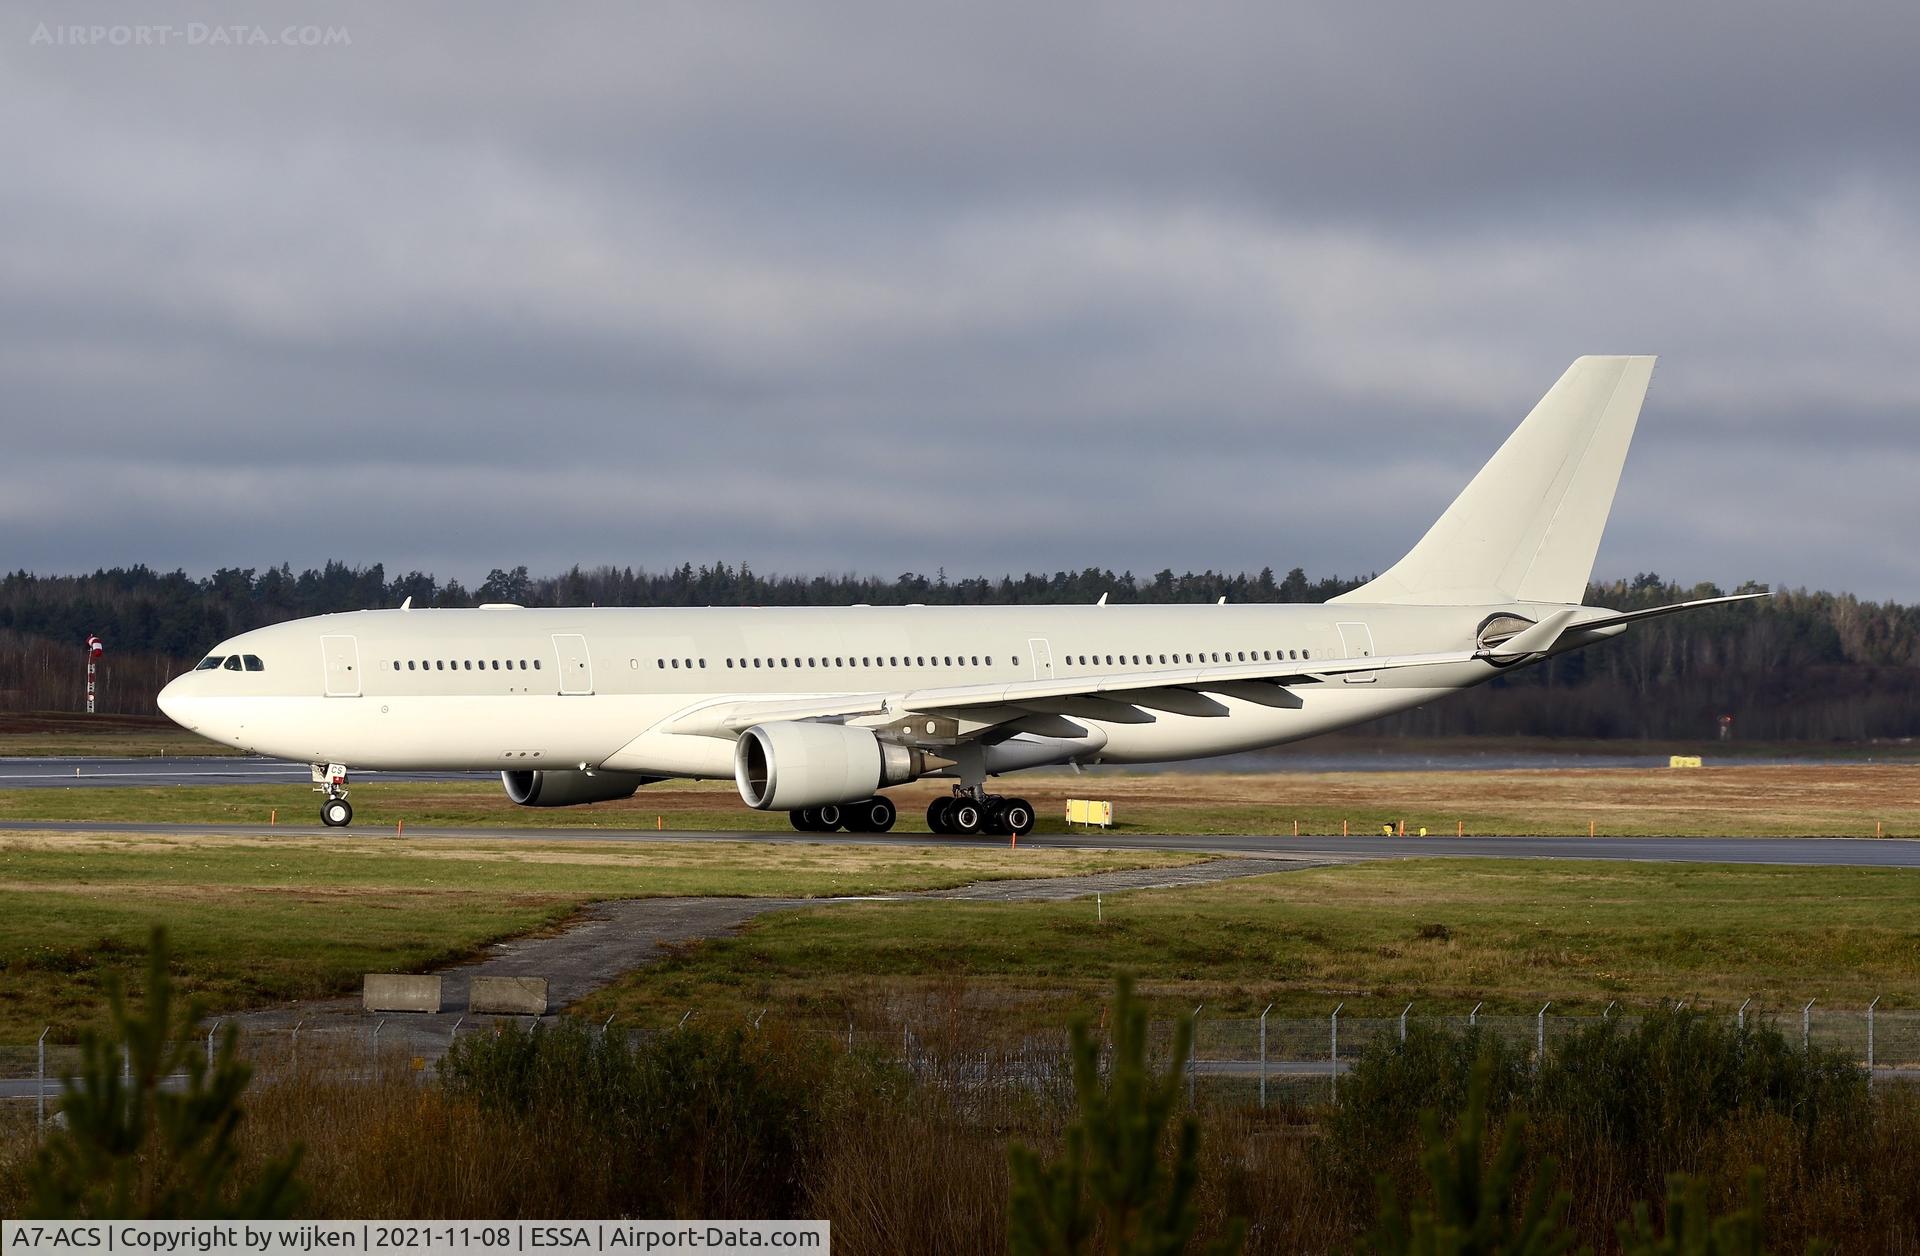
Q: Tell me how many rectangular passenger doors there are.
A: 4